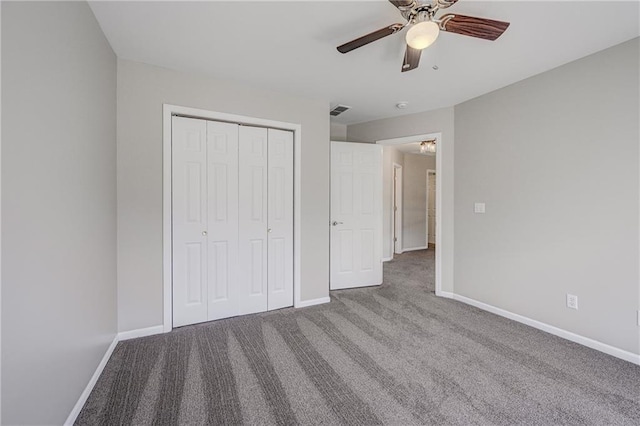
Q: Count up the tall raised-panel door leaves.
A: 5